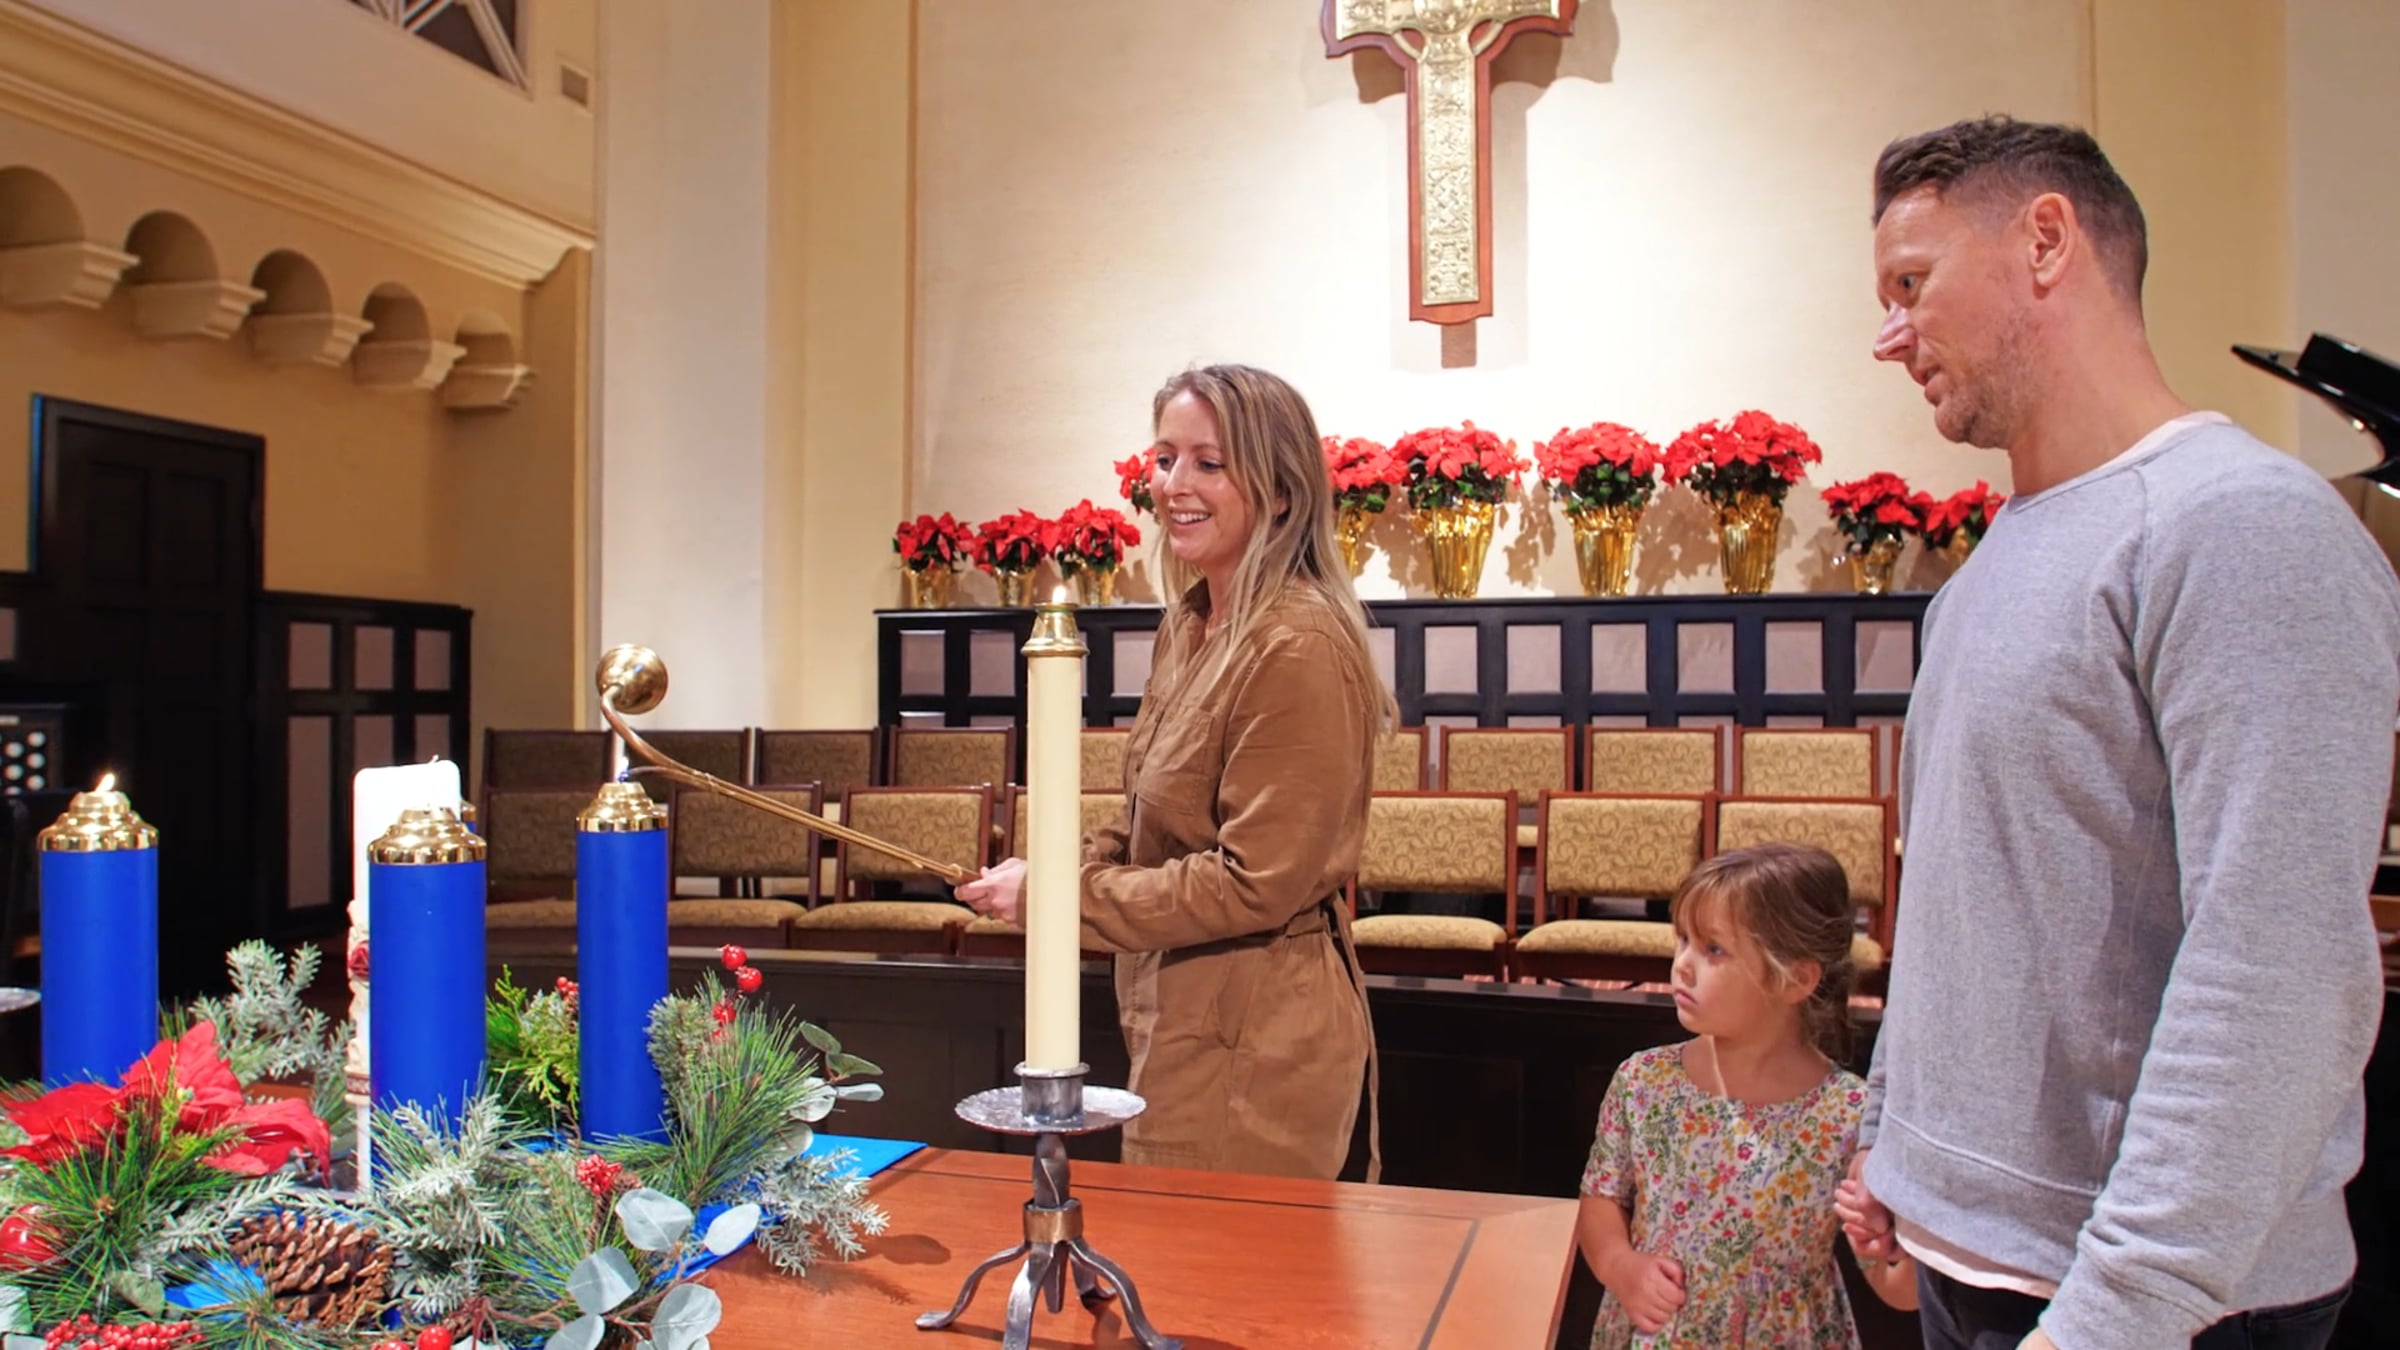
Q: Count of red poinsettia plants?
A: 10